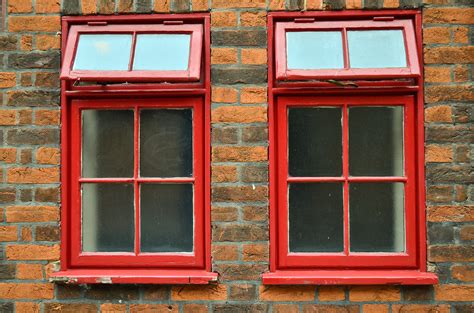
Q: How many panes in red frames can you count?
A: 12